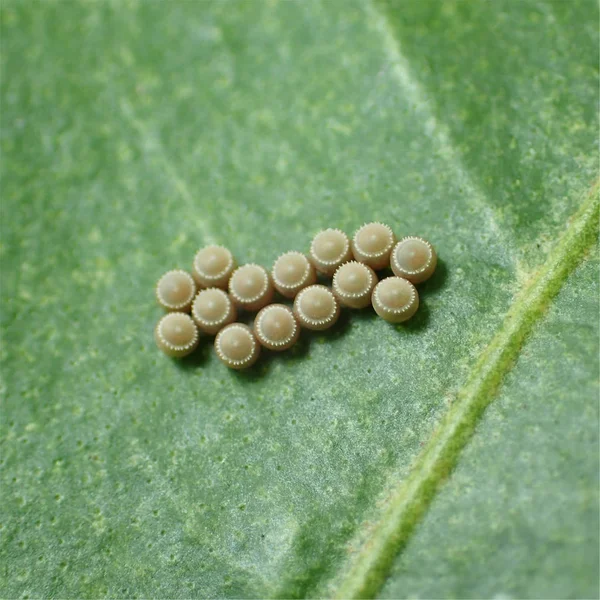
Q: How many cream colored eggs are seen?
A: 14